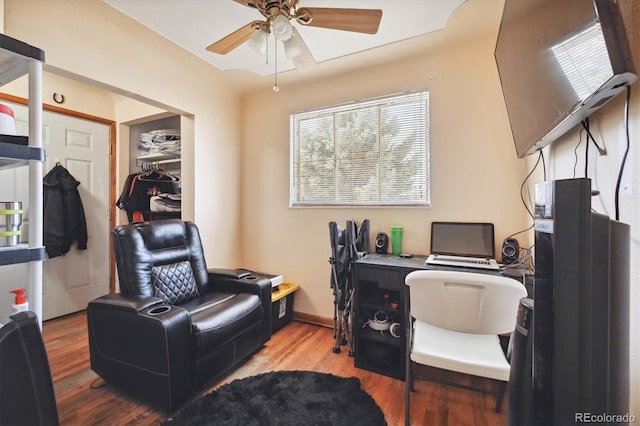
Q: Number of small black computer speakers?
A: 2